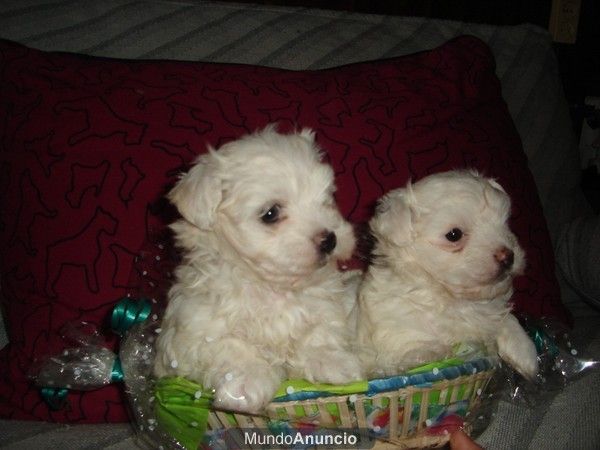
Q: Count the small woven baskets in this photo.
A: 1